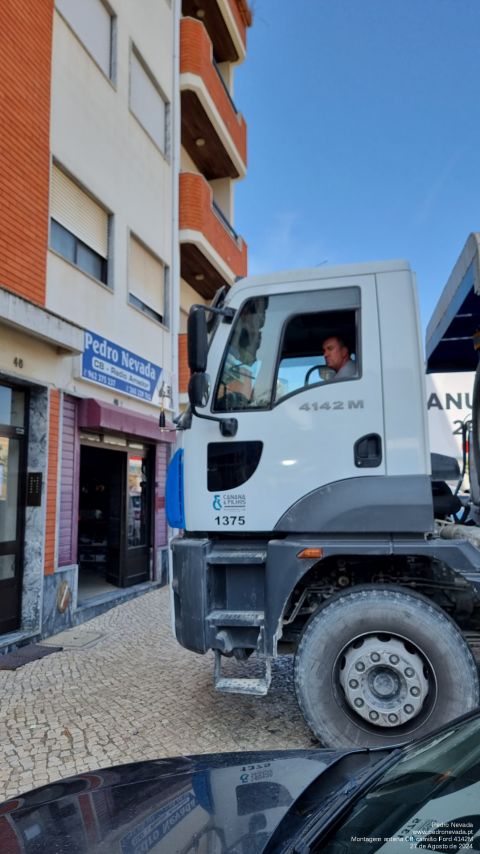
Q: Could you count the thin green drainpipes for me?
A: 0